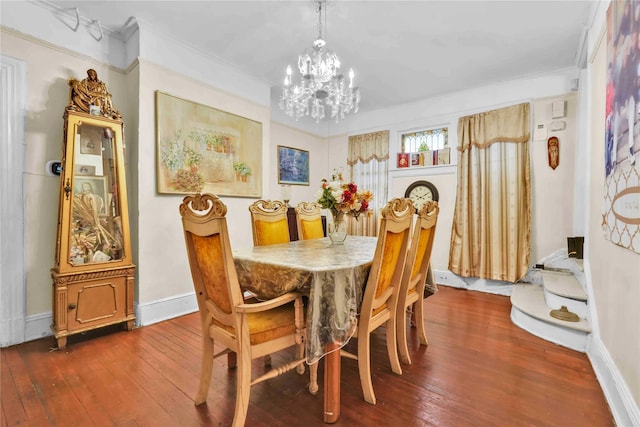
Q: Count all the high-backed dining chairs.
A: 5